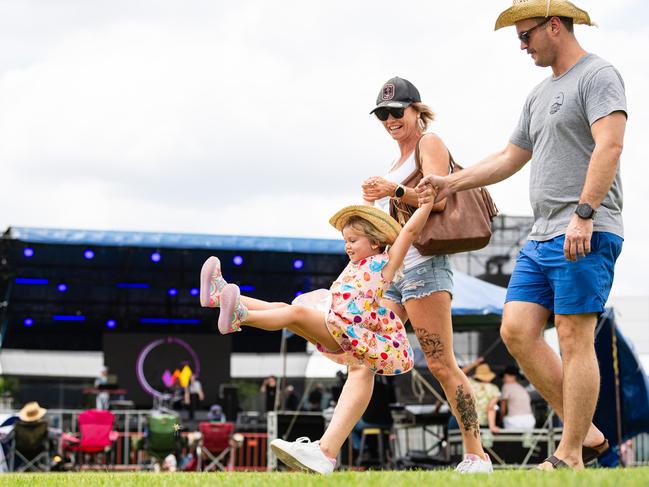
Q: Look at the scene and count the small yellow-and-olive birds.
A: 0